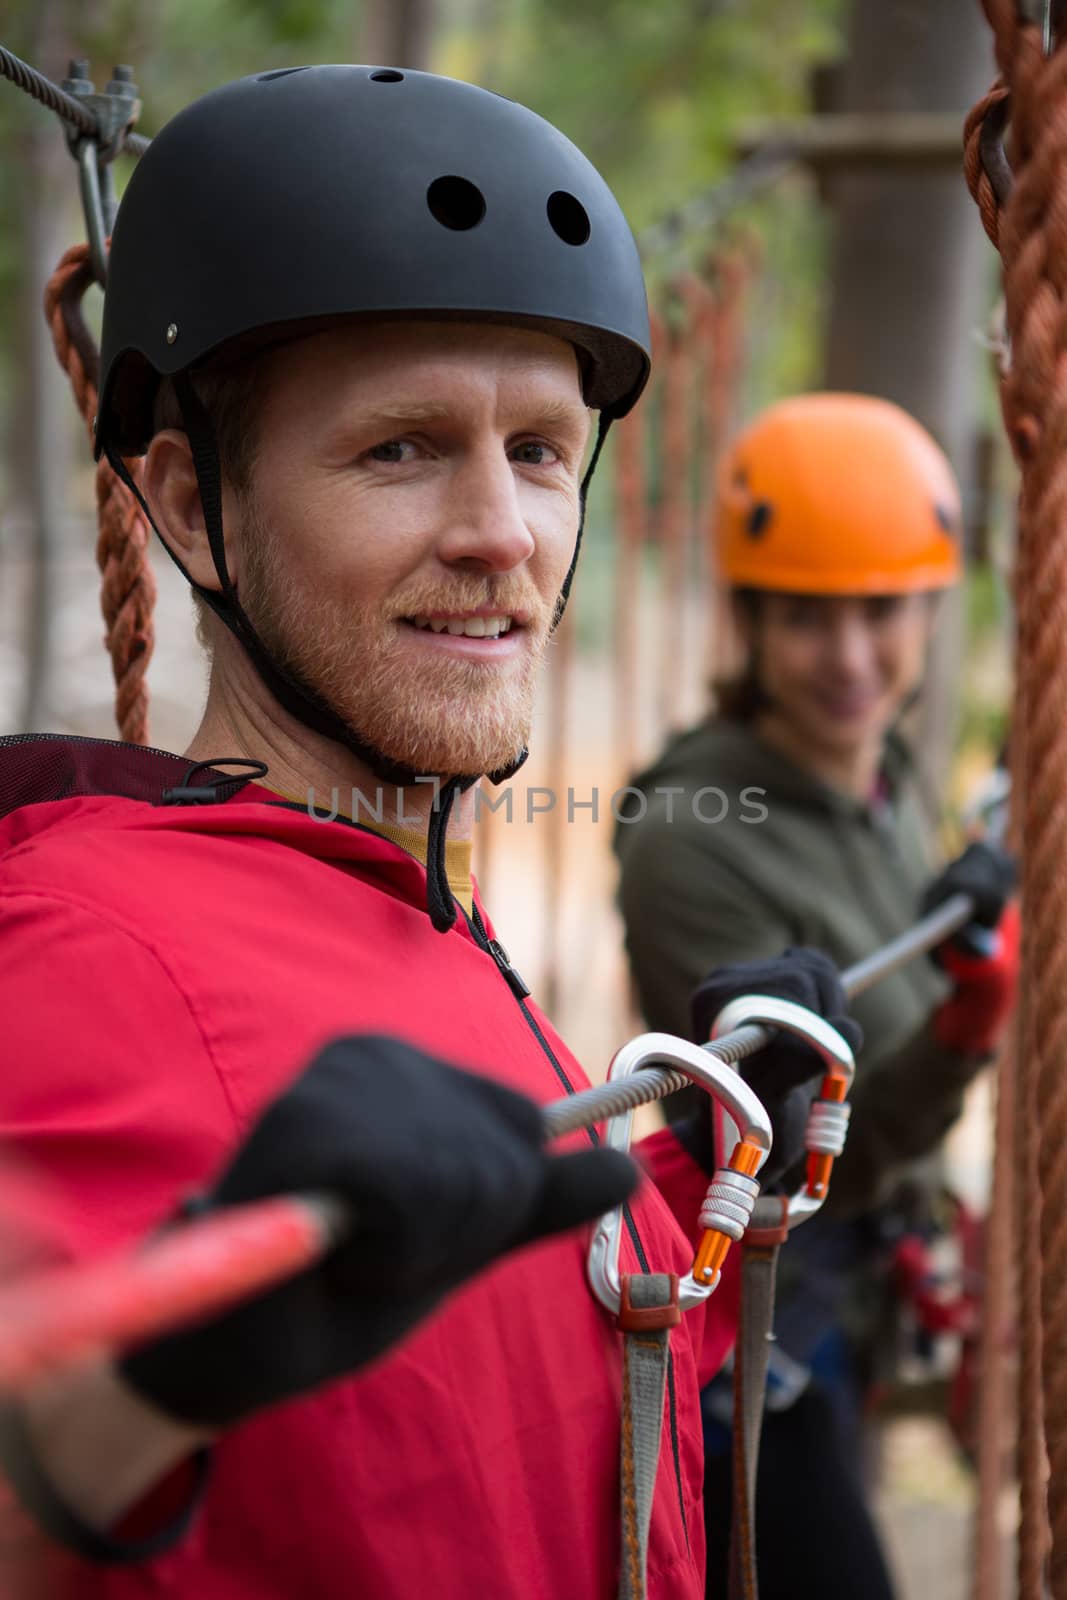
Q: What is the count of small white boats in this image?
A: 0